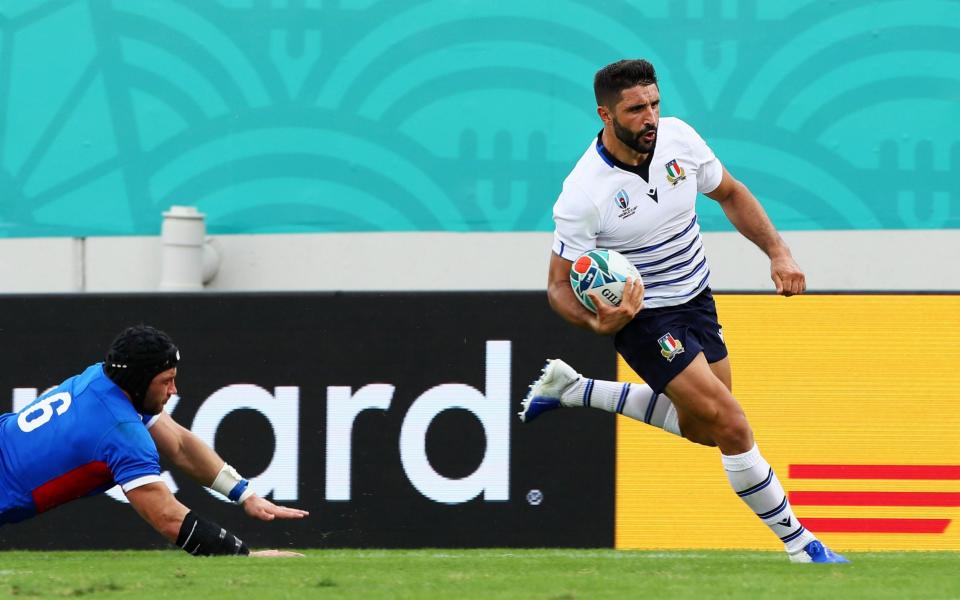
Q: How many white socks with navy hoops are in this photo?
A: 2